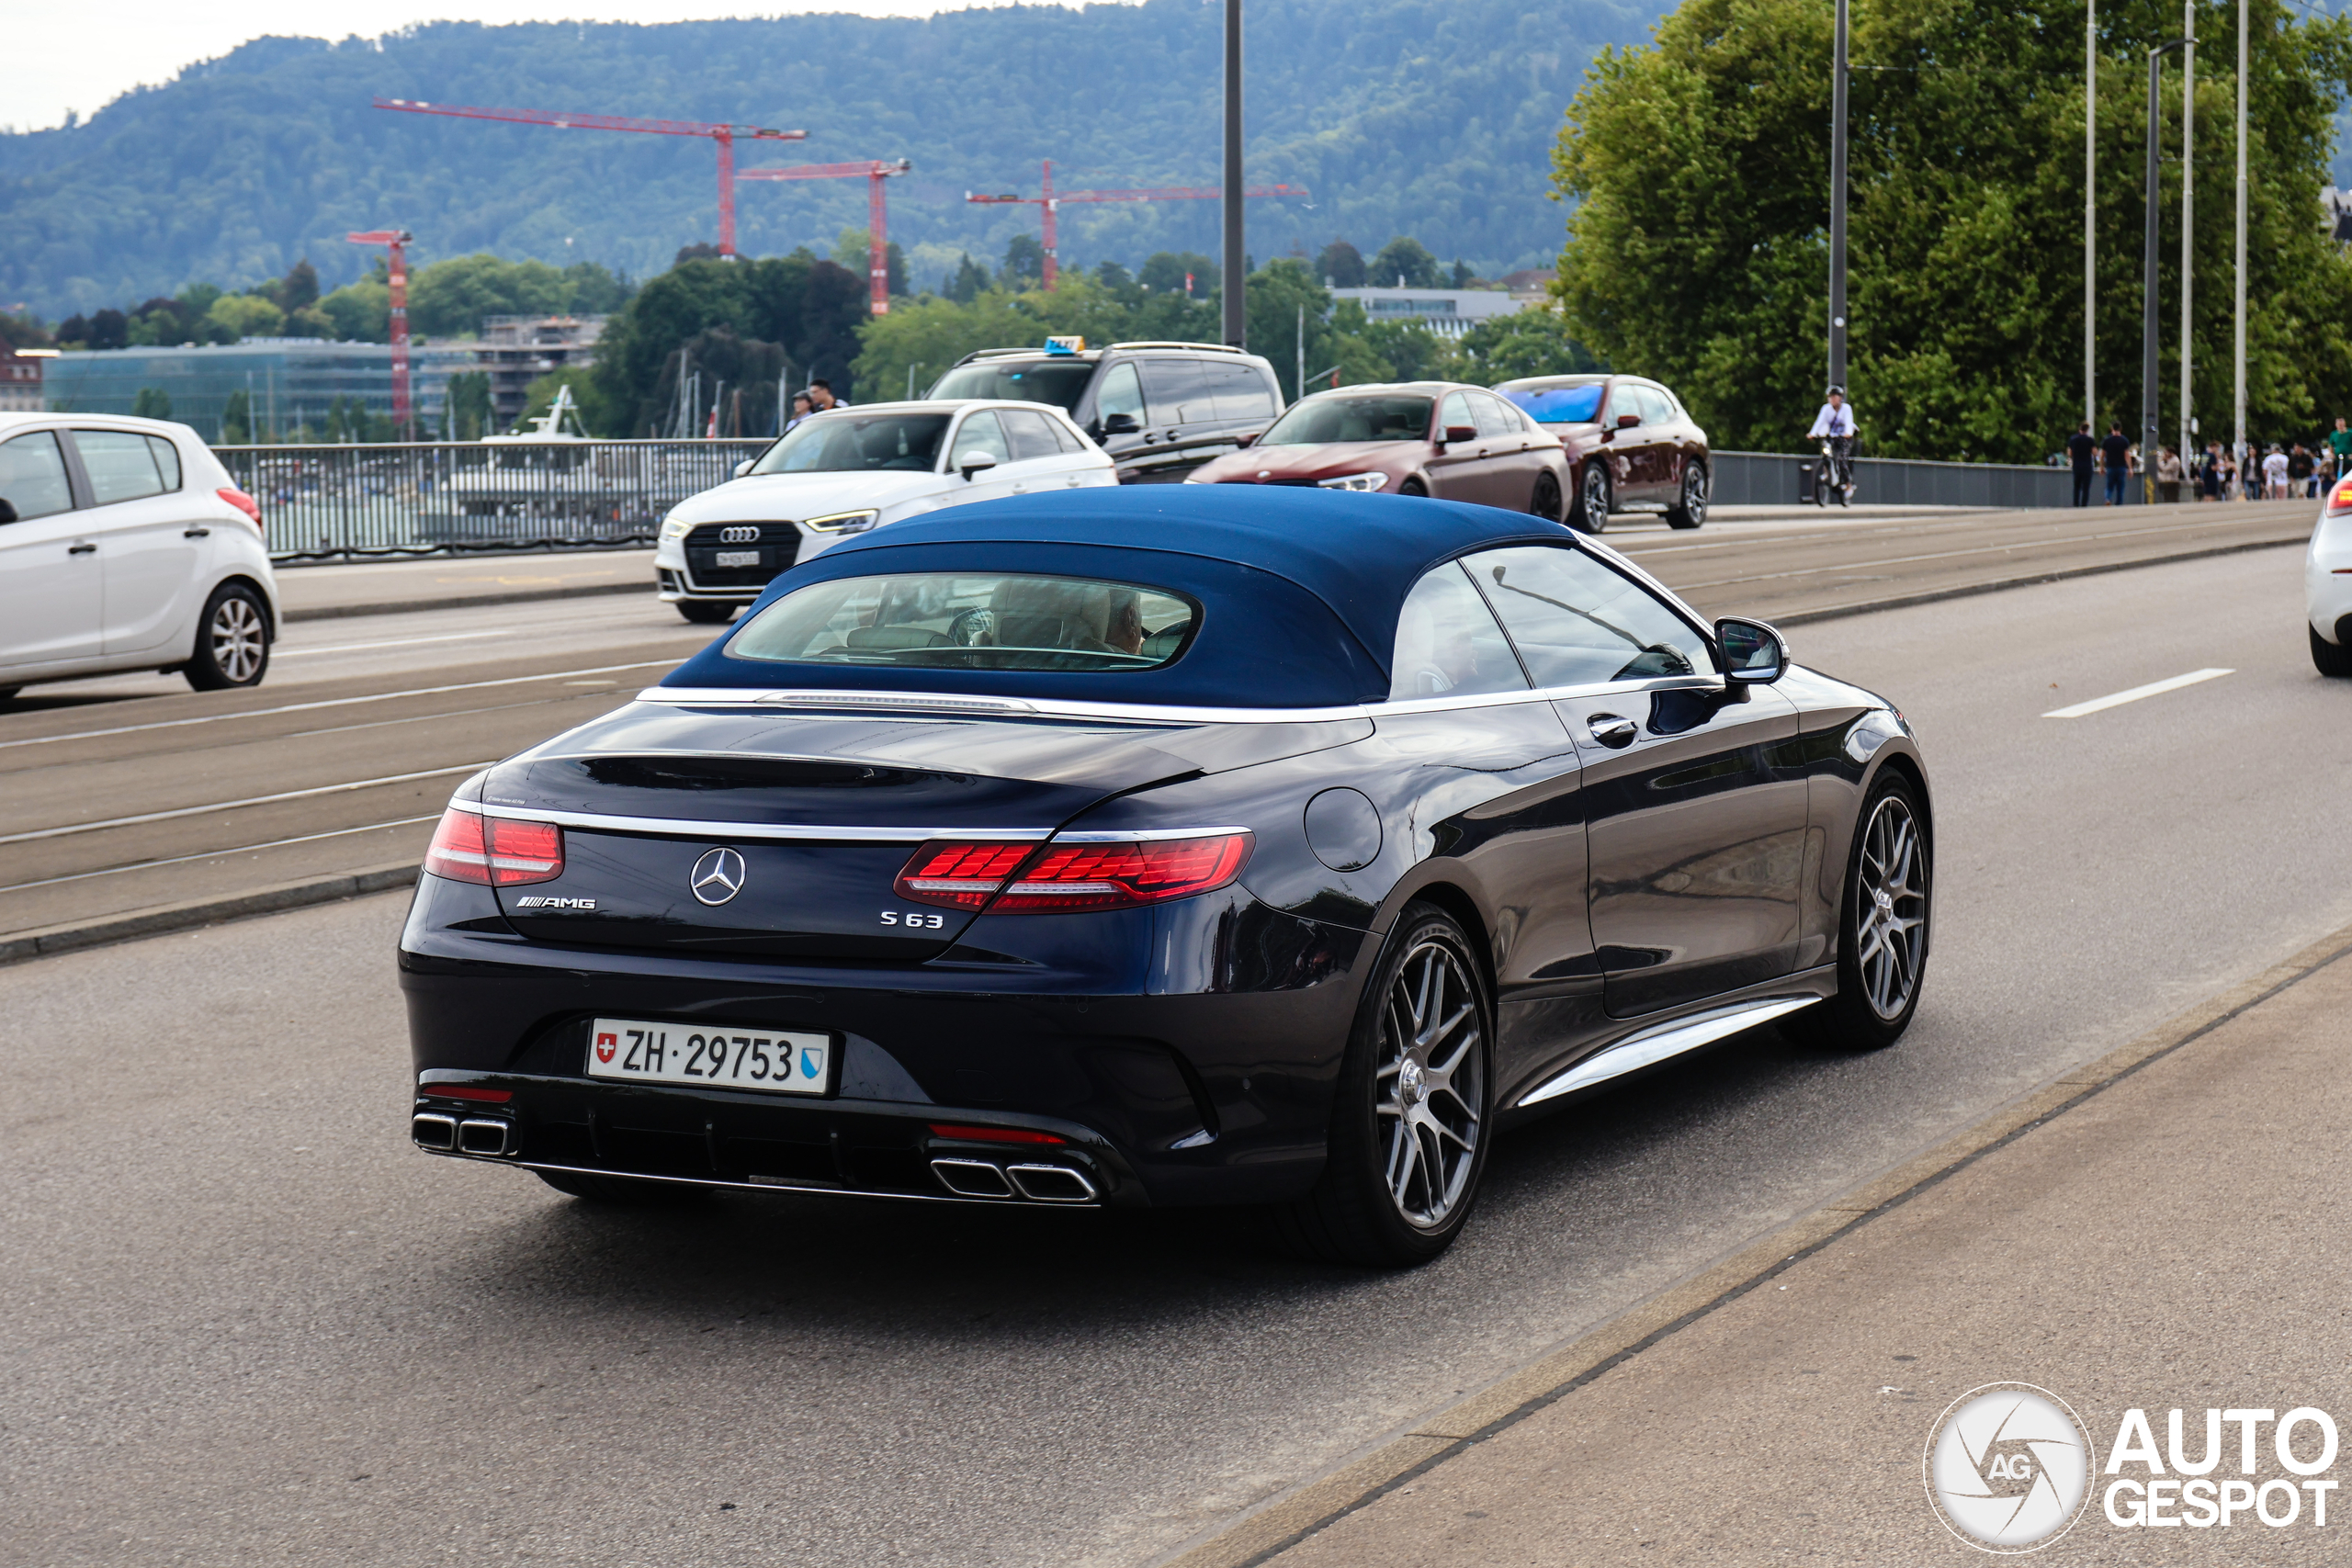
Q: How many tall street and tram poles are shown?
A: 6